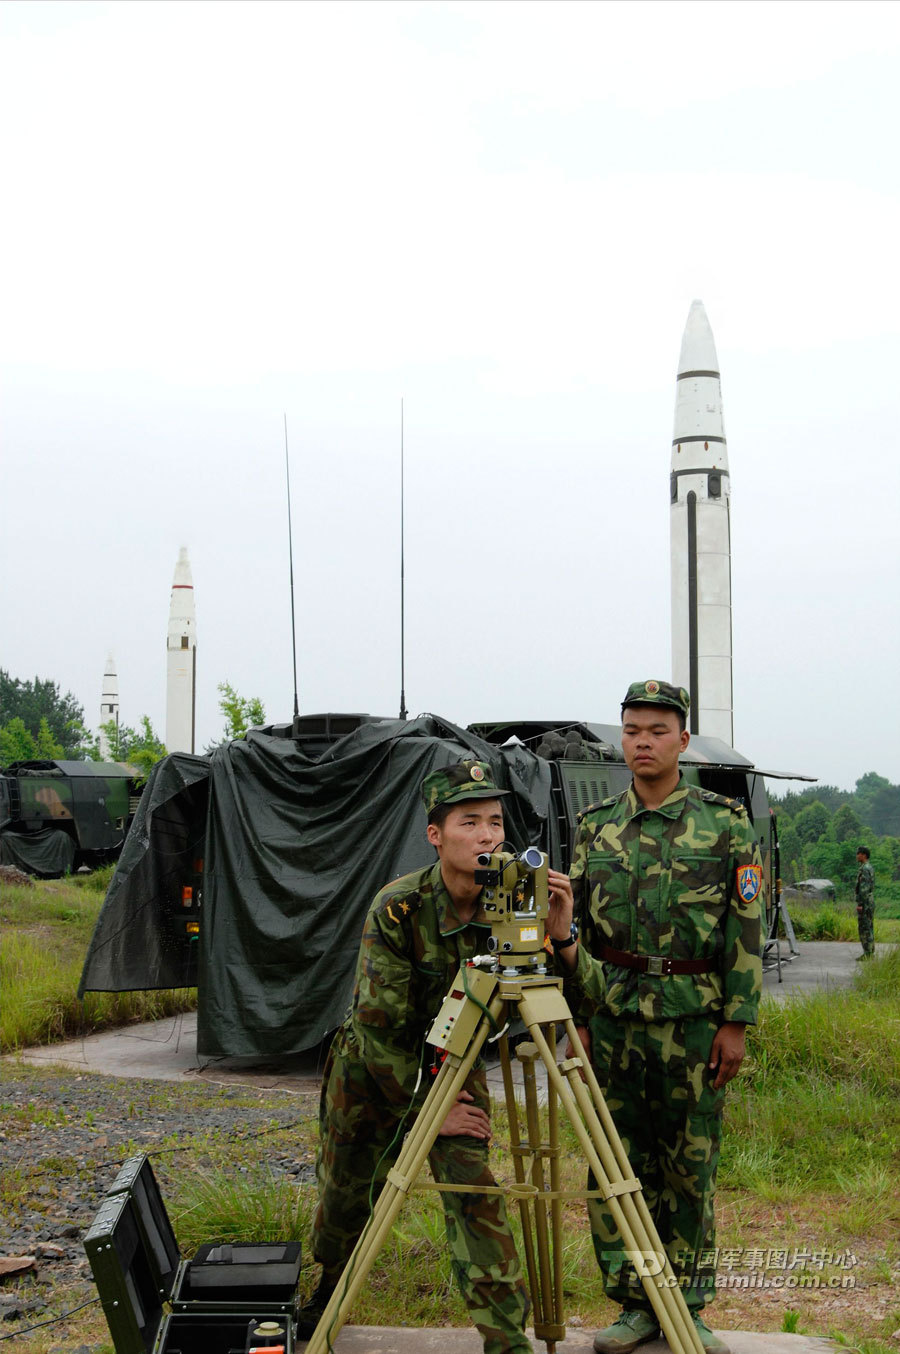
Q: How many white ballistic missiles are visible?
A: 3